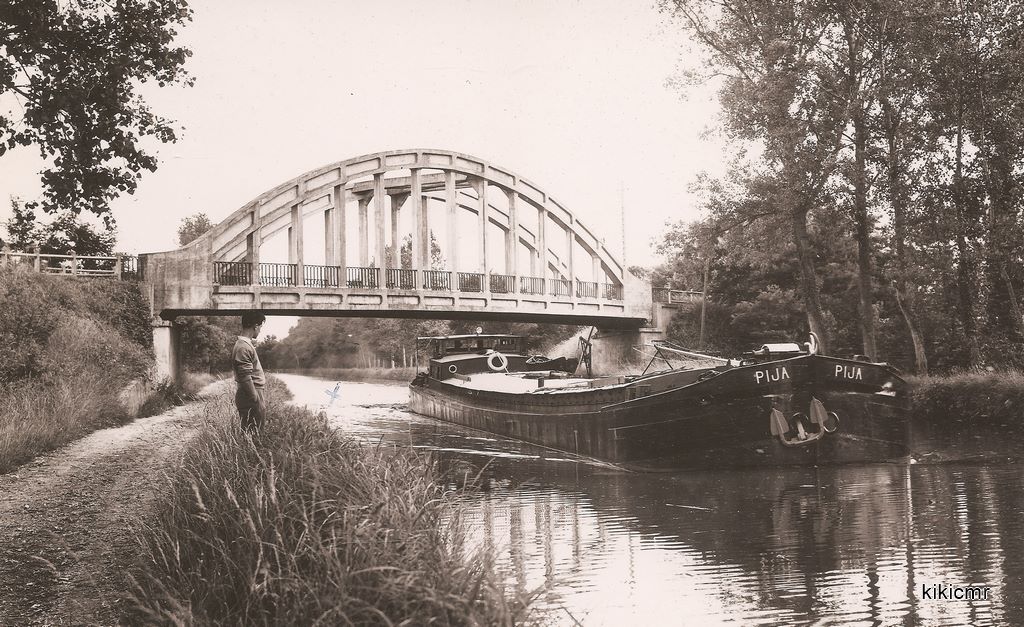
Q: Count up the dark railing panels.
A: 12